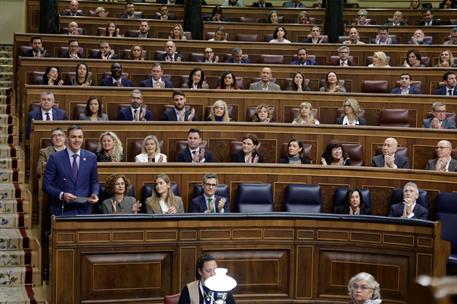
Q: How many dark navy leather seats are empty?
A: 3